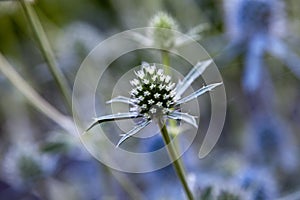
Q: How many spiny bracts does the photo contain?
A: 6